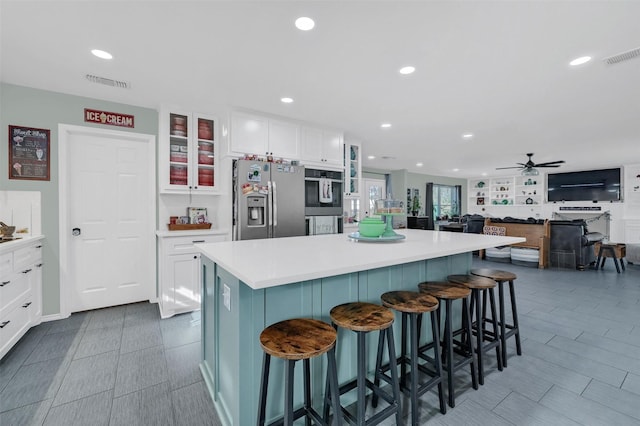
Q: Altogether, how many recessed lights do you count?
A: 11